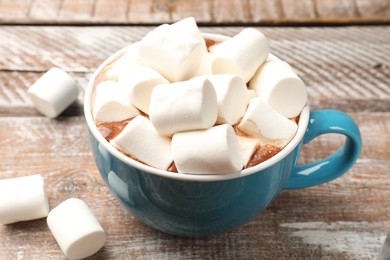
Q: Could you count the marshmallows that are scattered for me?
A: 3